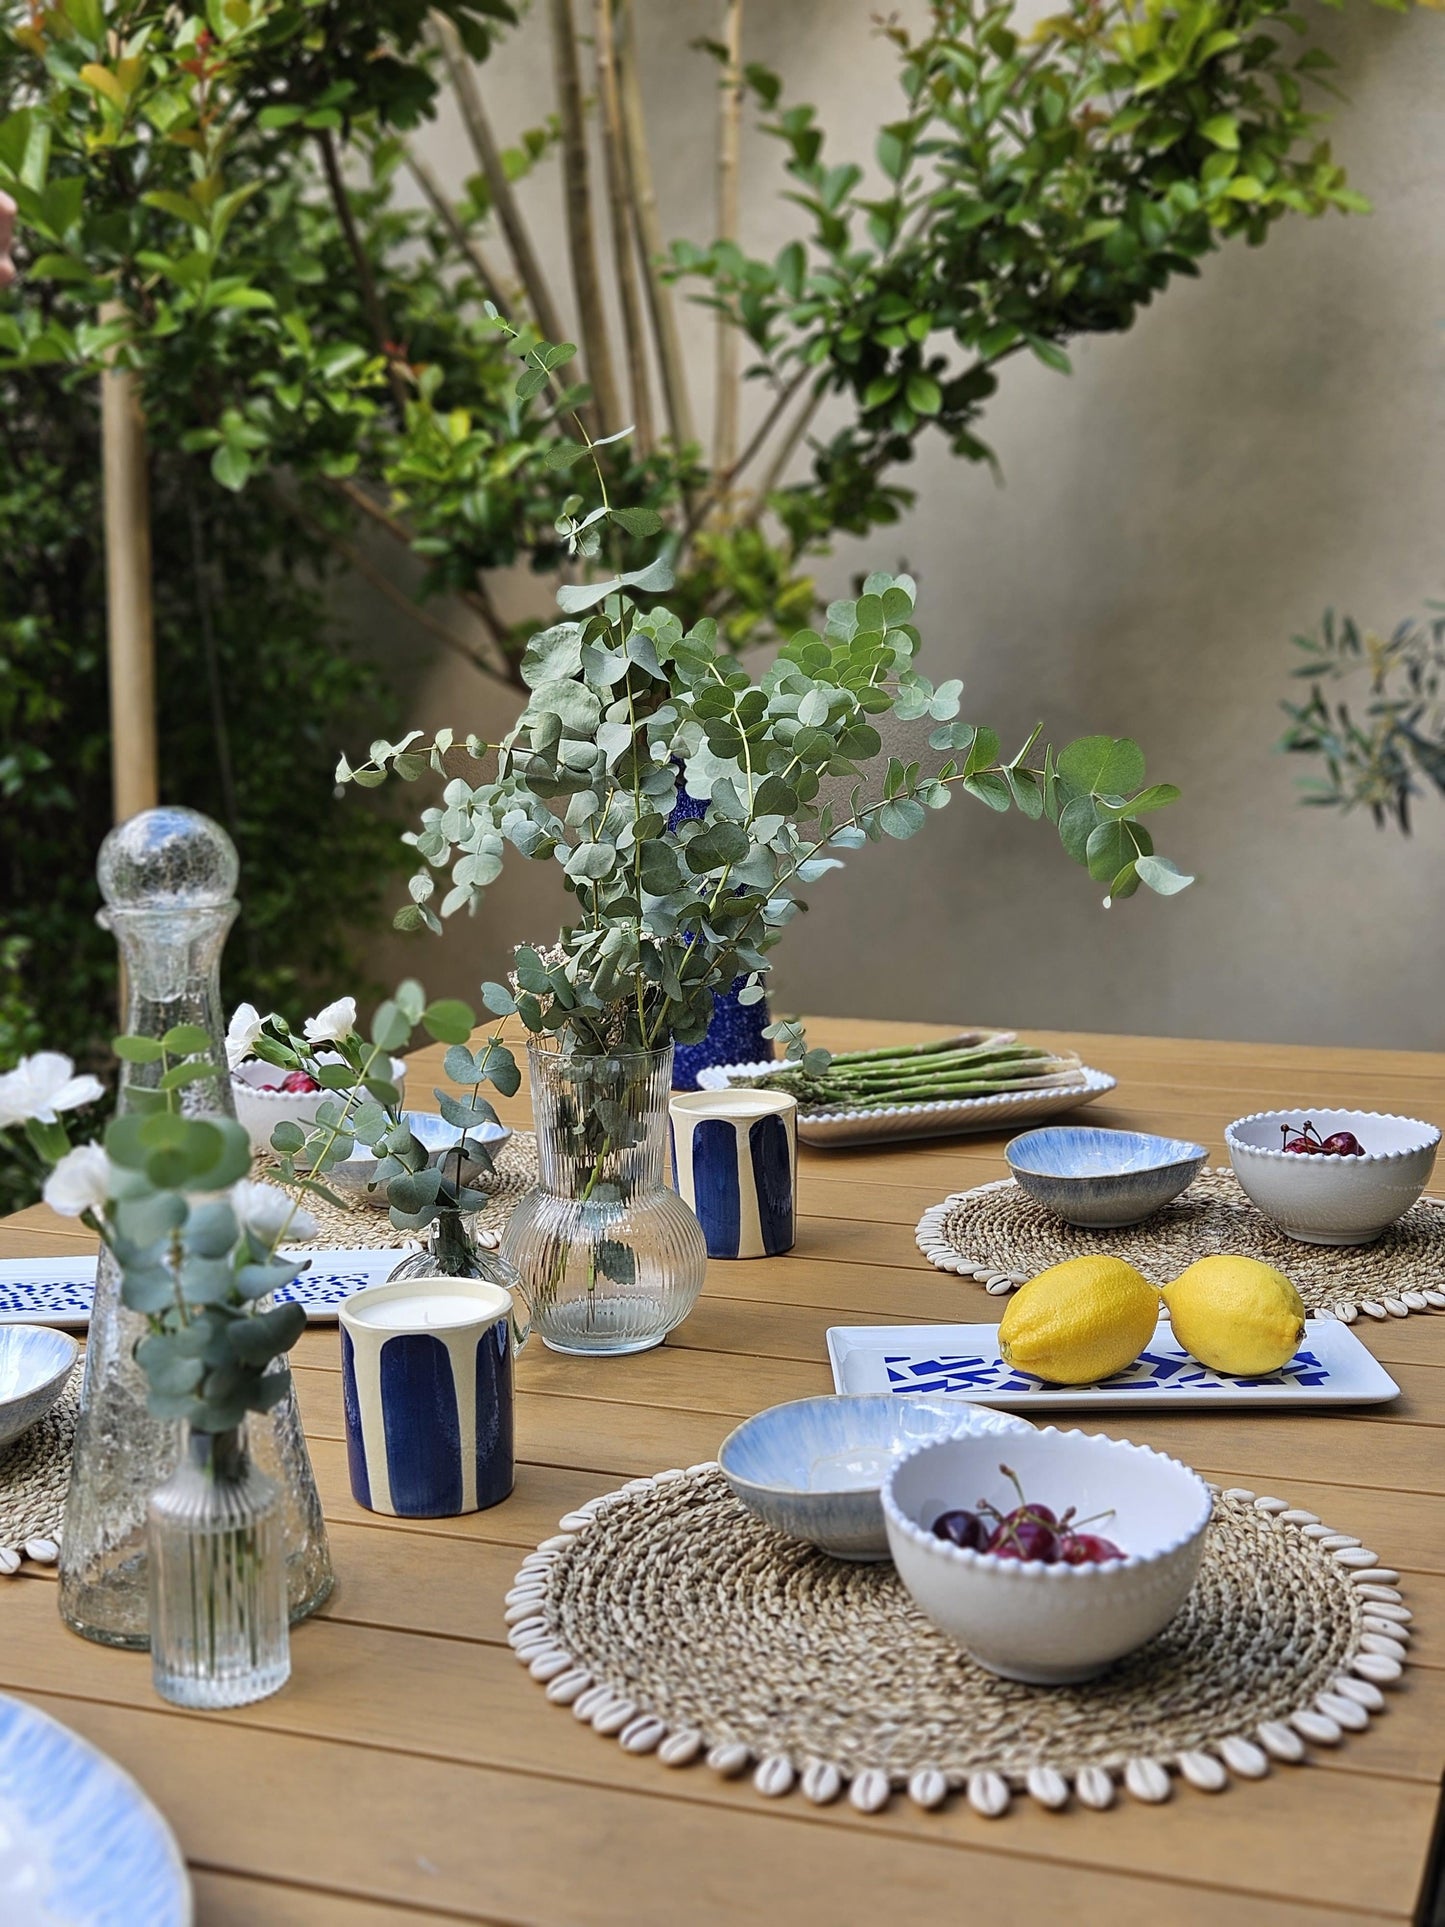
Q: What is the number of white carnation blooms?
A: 5